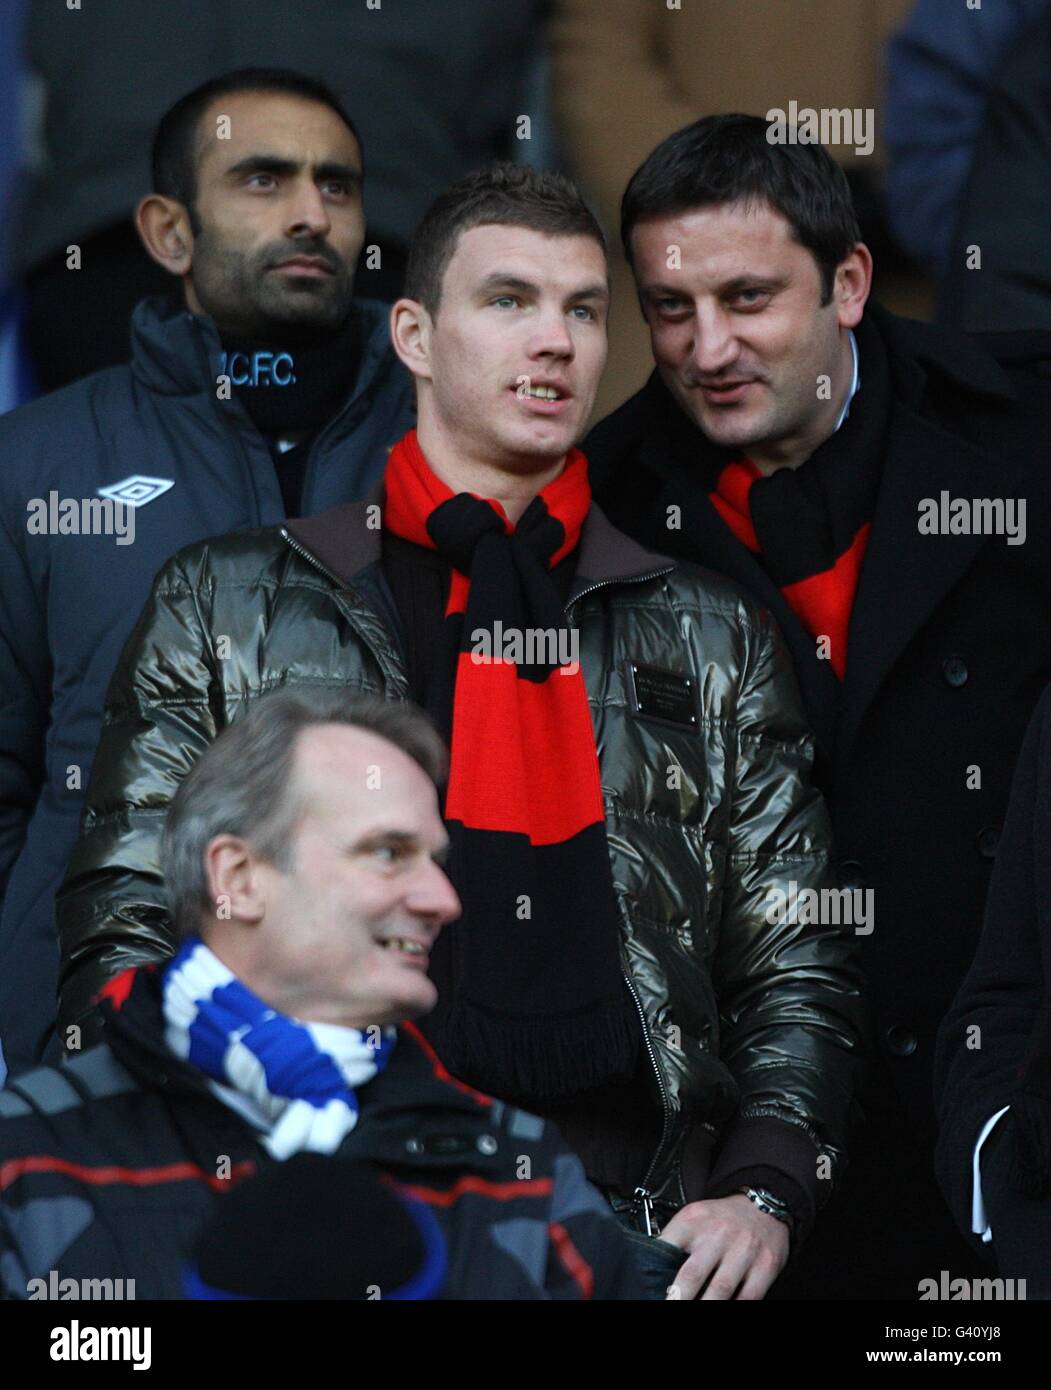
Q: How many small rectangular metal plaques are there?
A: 1